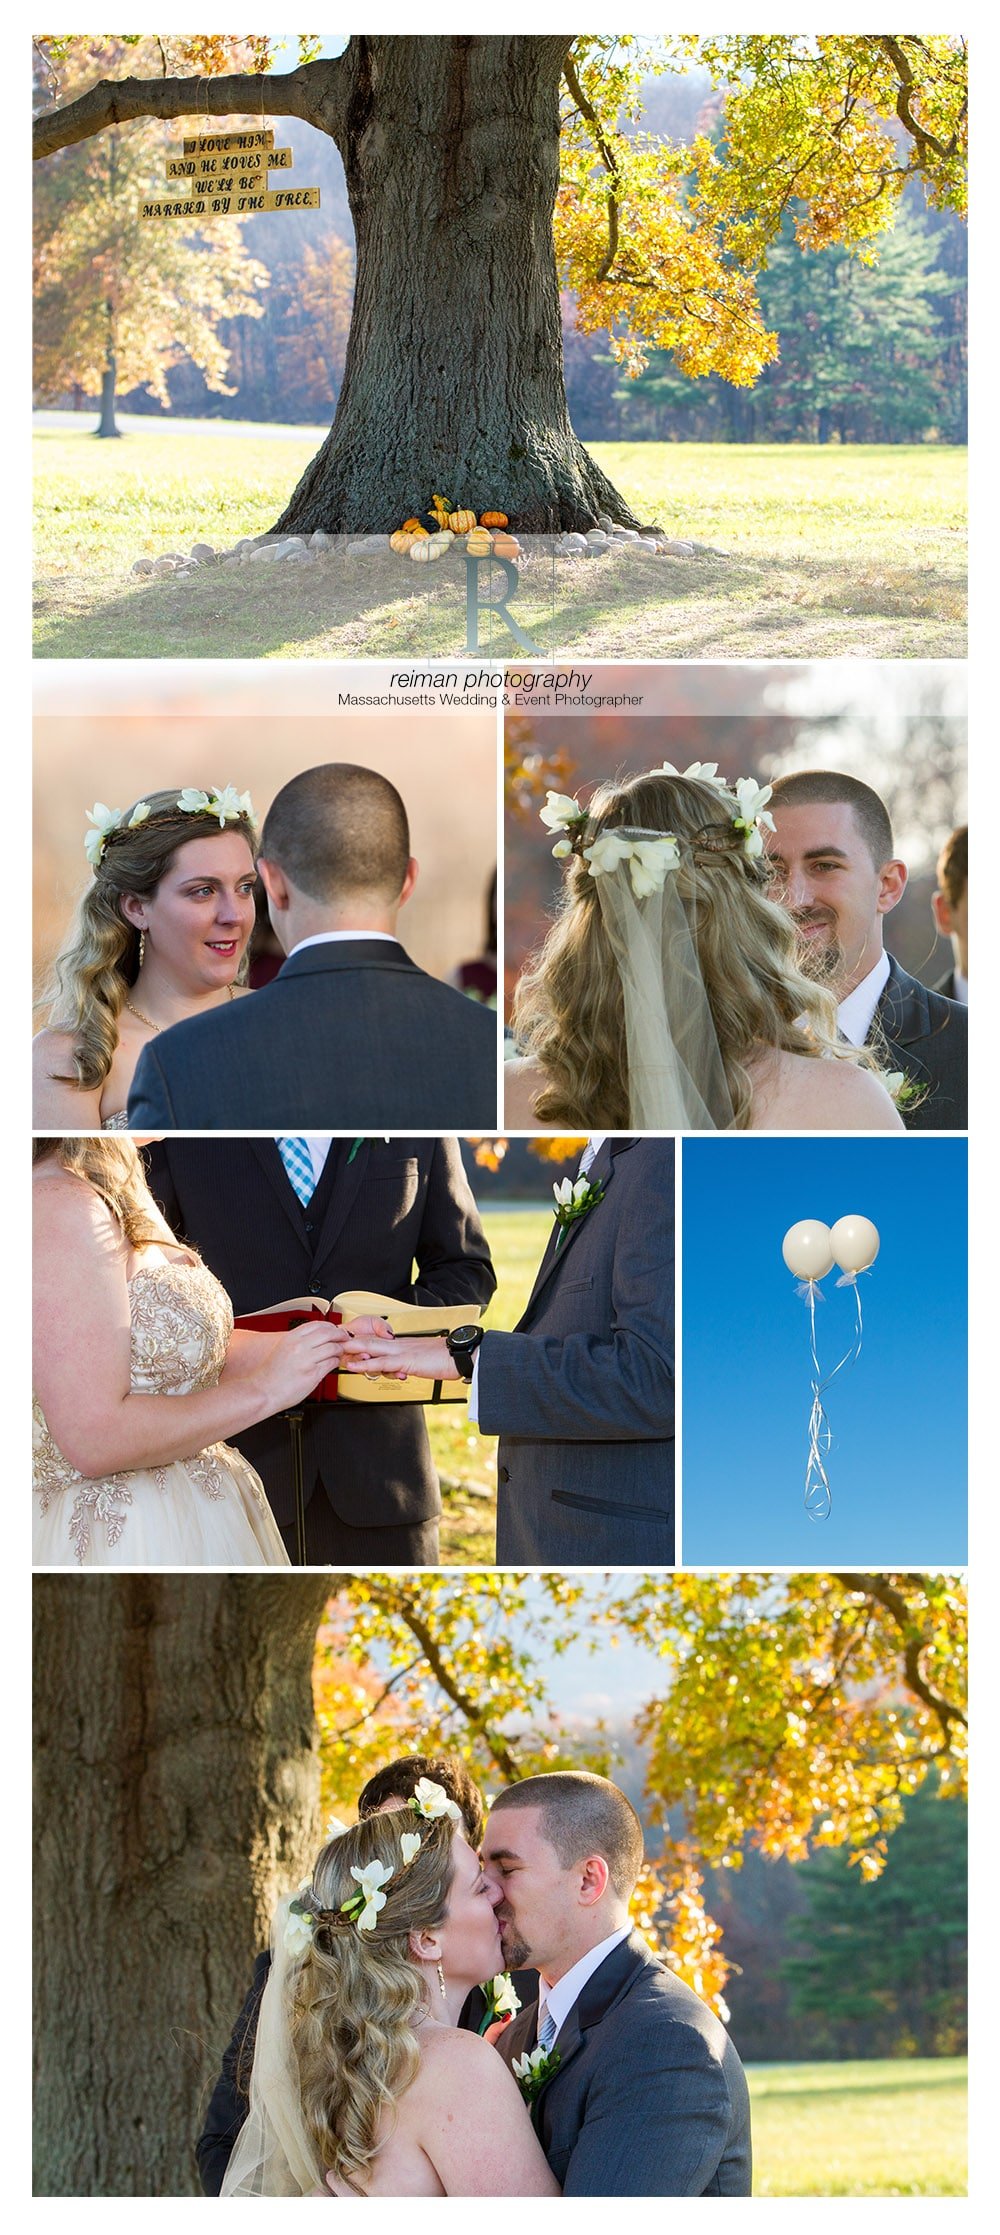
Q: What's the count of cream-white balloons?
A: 2